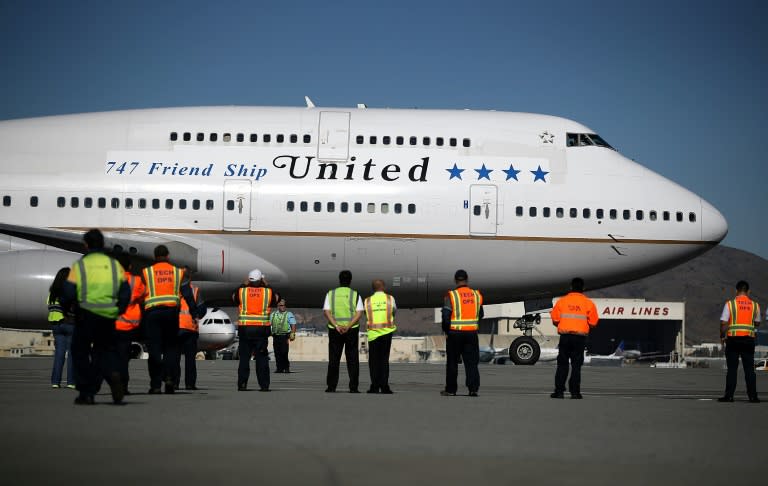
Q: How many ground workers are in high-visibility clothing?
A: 12